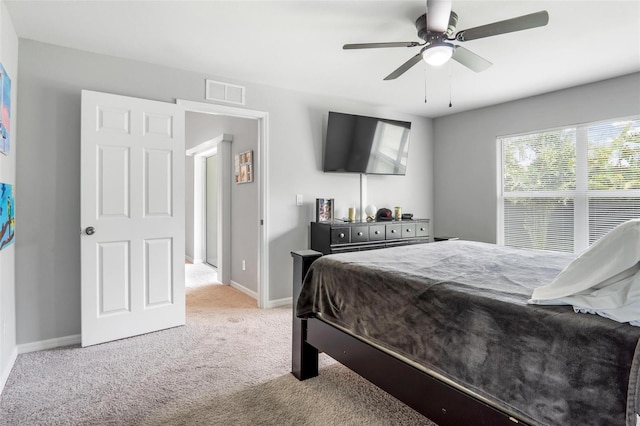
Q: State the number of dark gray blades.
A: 3